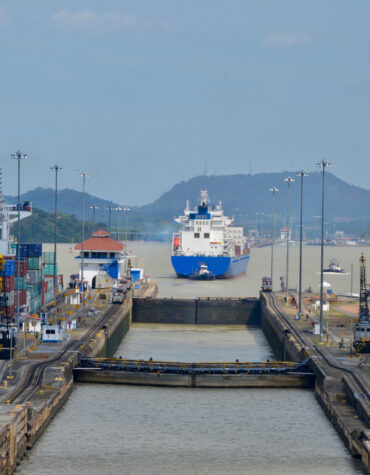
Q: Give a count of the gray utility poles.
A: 11